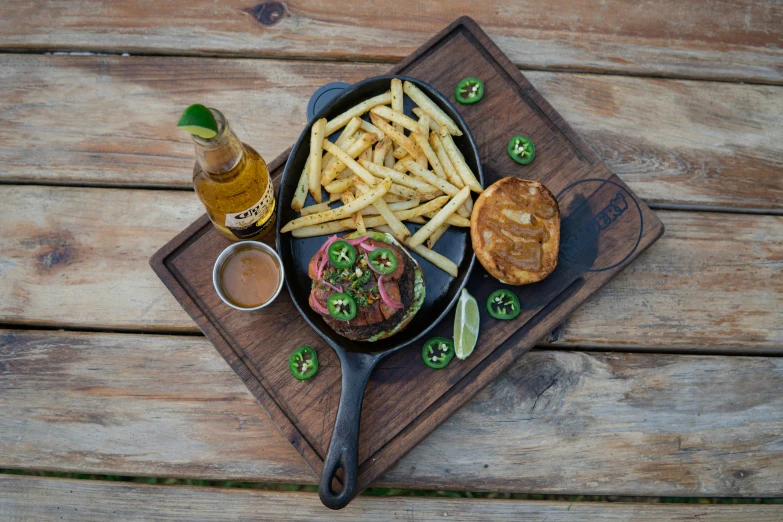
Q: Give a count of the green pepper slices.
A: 8